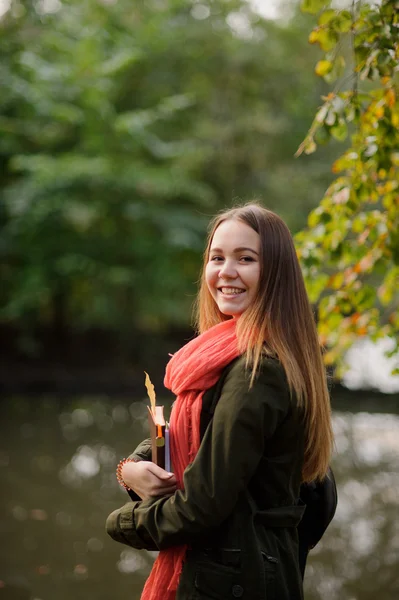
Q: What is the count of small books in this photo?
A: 2